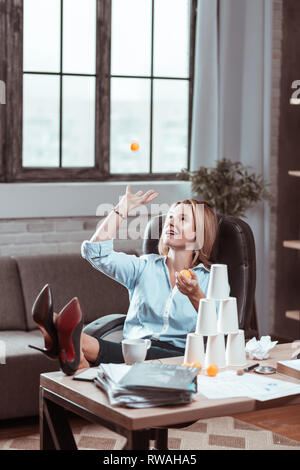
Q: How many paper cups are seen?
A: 6